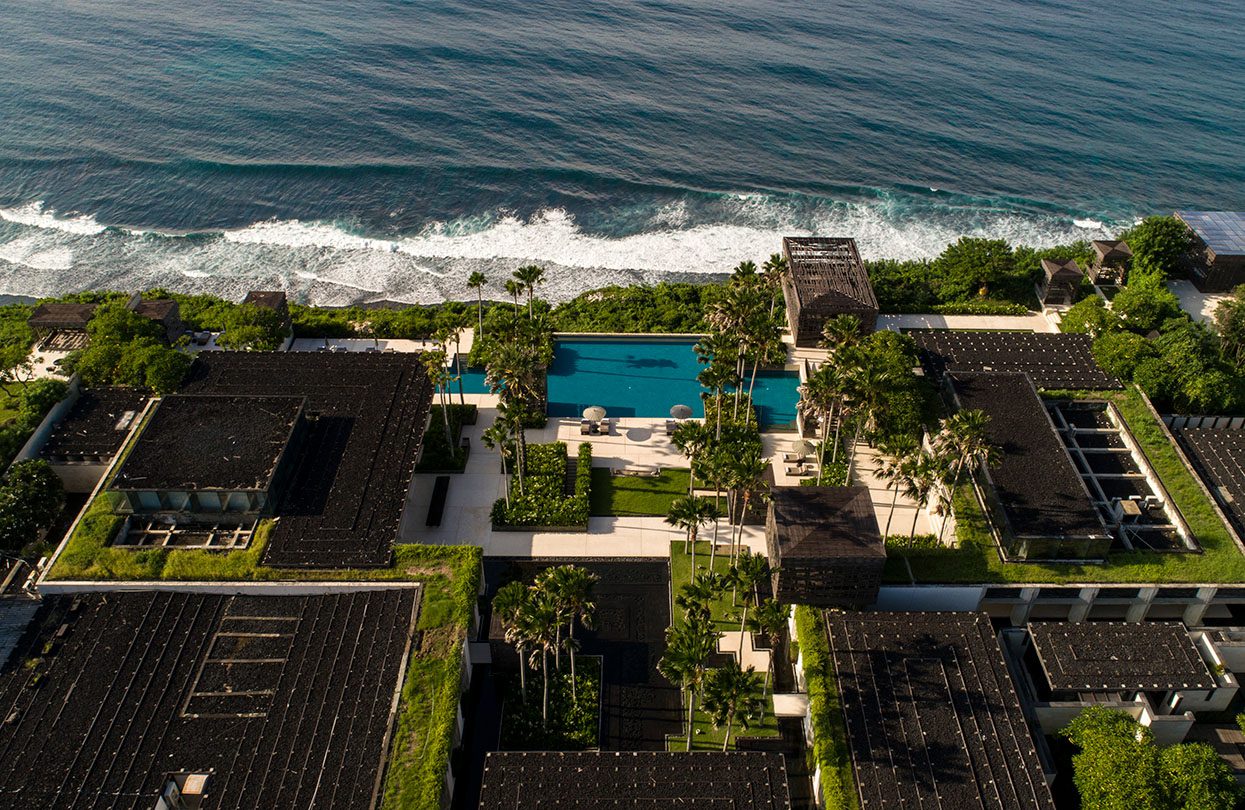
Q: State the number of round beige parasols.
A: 3